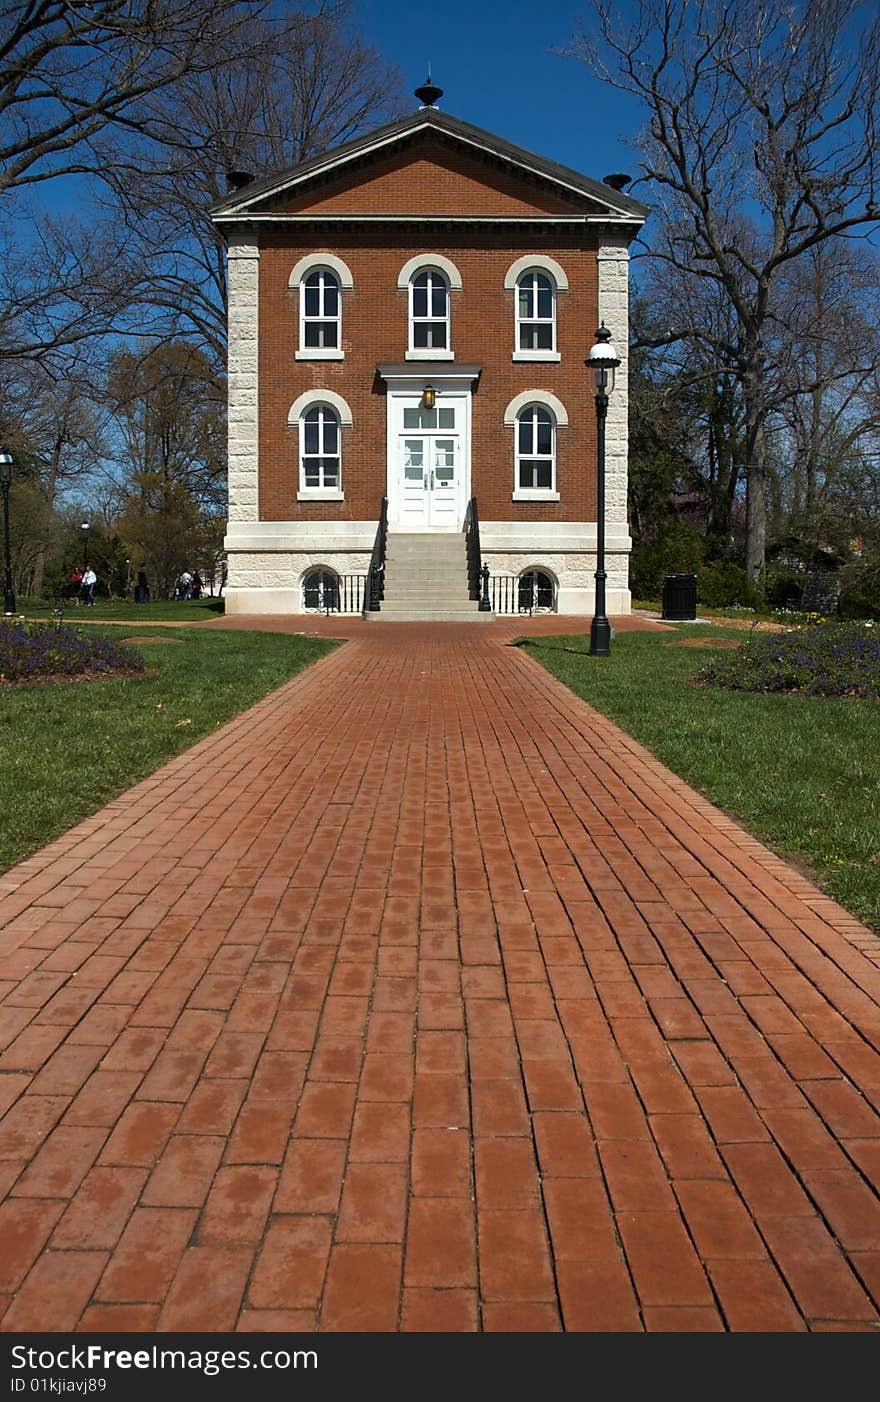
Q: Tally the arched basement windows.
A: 2